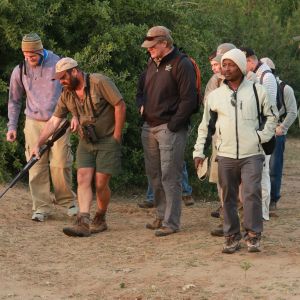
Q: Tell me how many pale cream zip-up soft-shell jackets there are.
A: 1